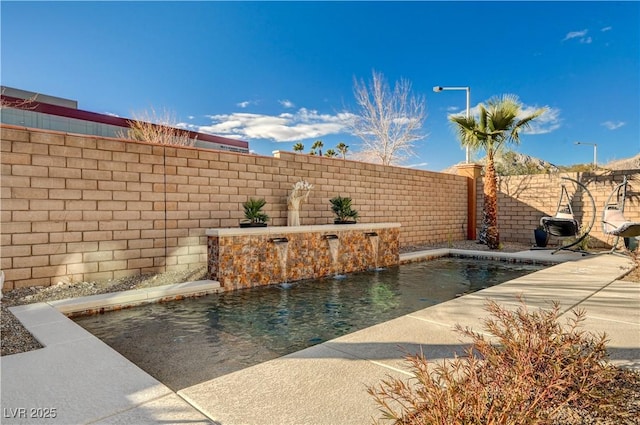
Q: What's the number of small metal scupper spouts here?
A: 3